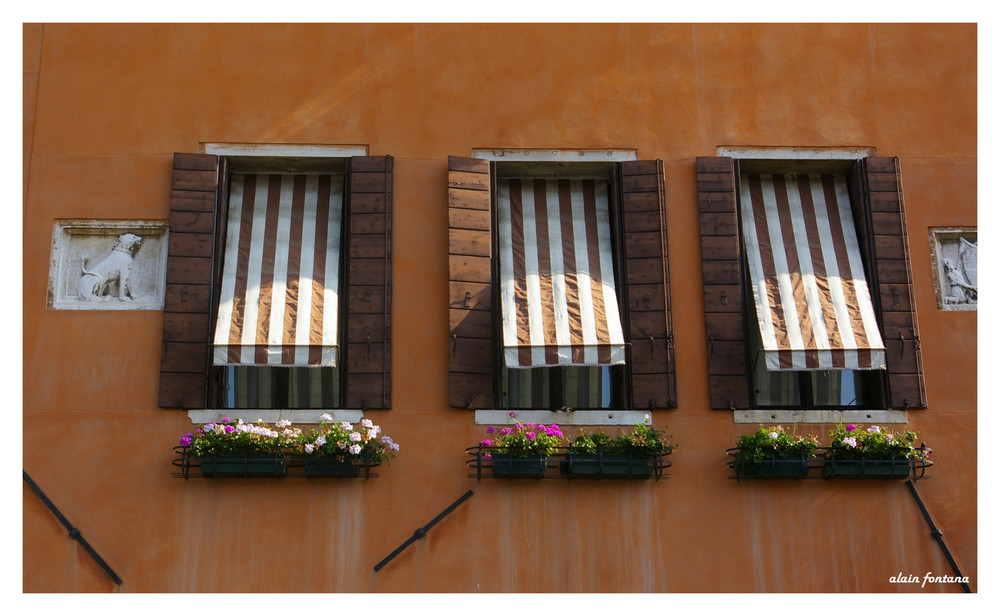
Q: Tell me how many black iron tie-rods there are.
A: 3